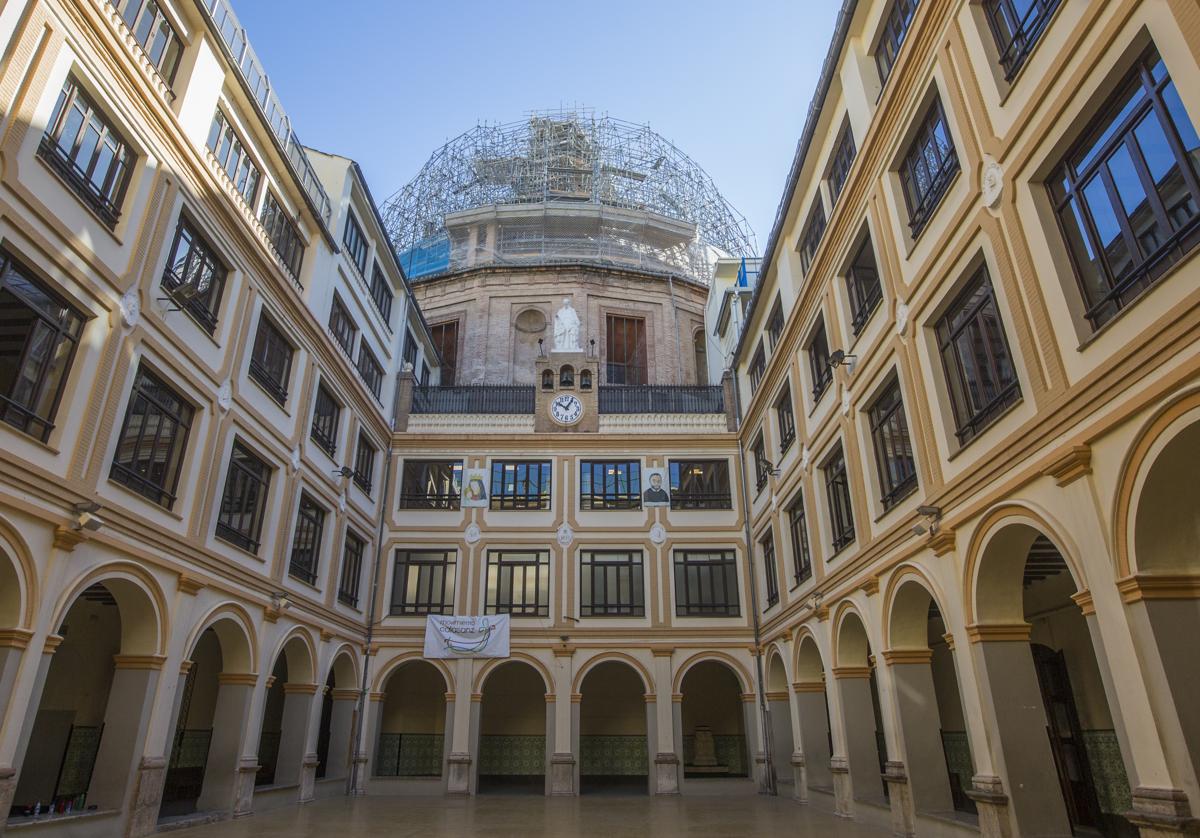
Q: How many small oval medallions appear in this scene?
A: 12